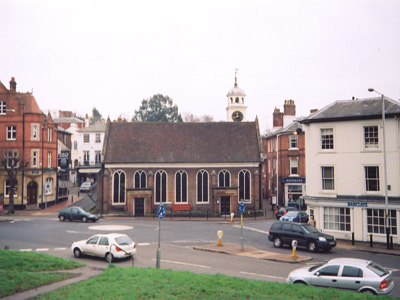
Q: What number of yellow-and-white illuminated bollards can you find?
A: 3